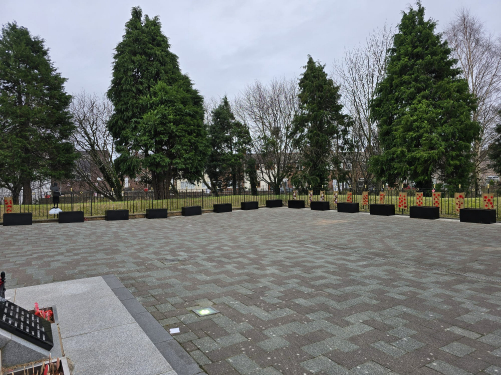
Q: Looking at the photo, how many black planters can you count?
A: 14